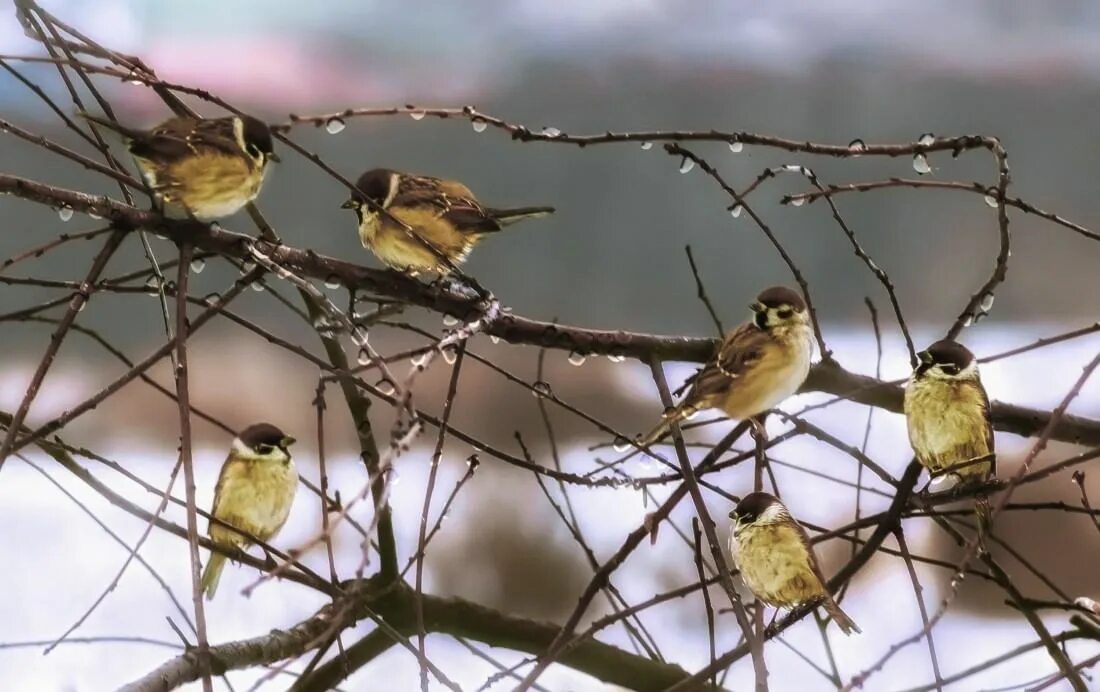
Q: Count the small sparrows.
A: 6